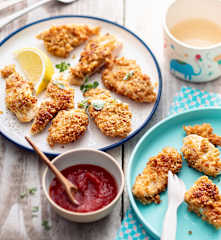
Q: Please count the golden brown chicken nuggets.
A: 11